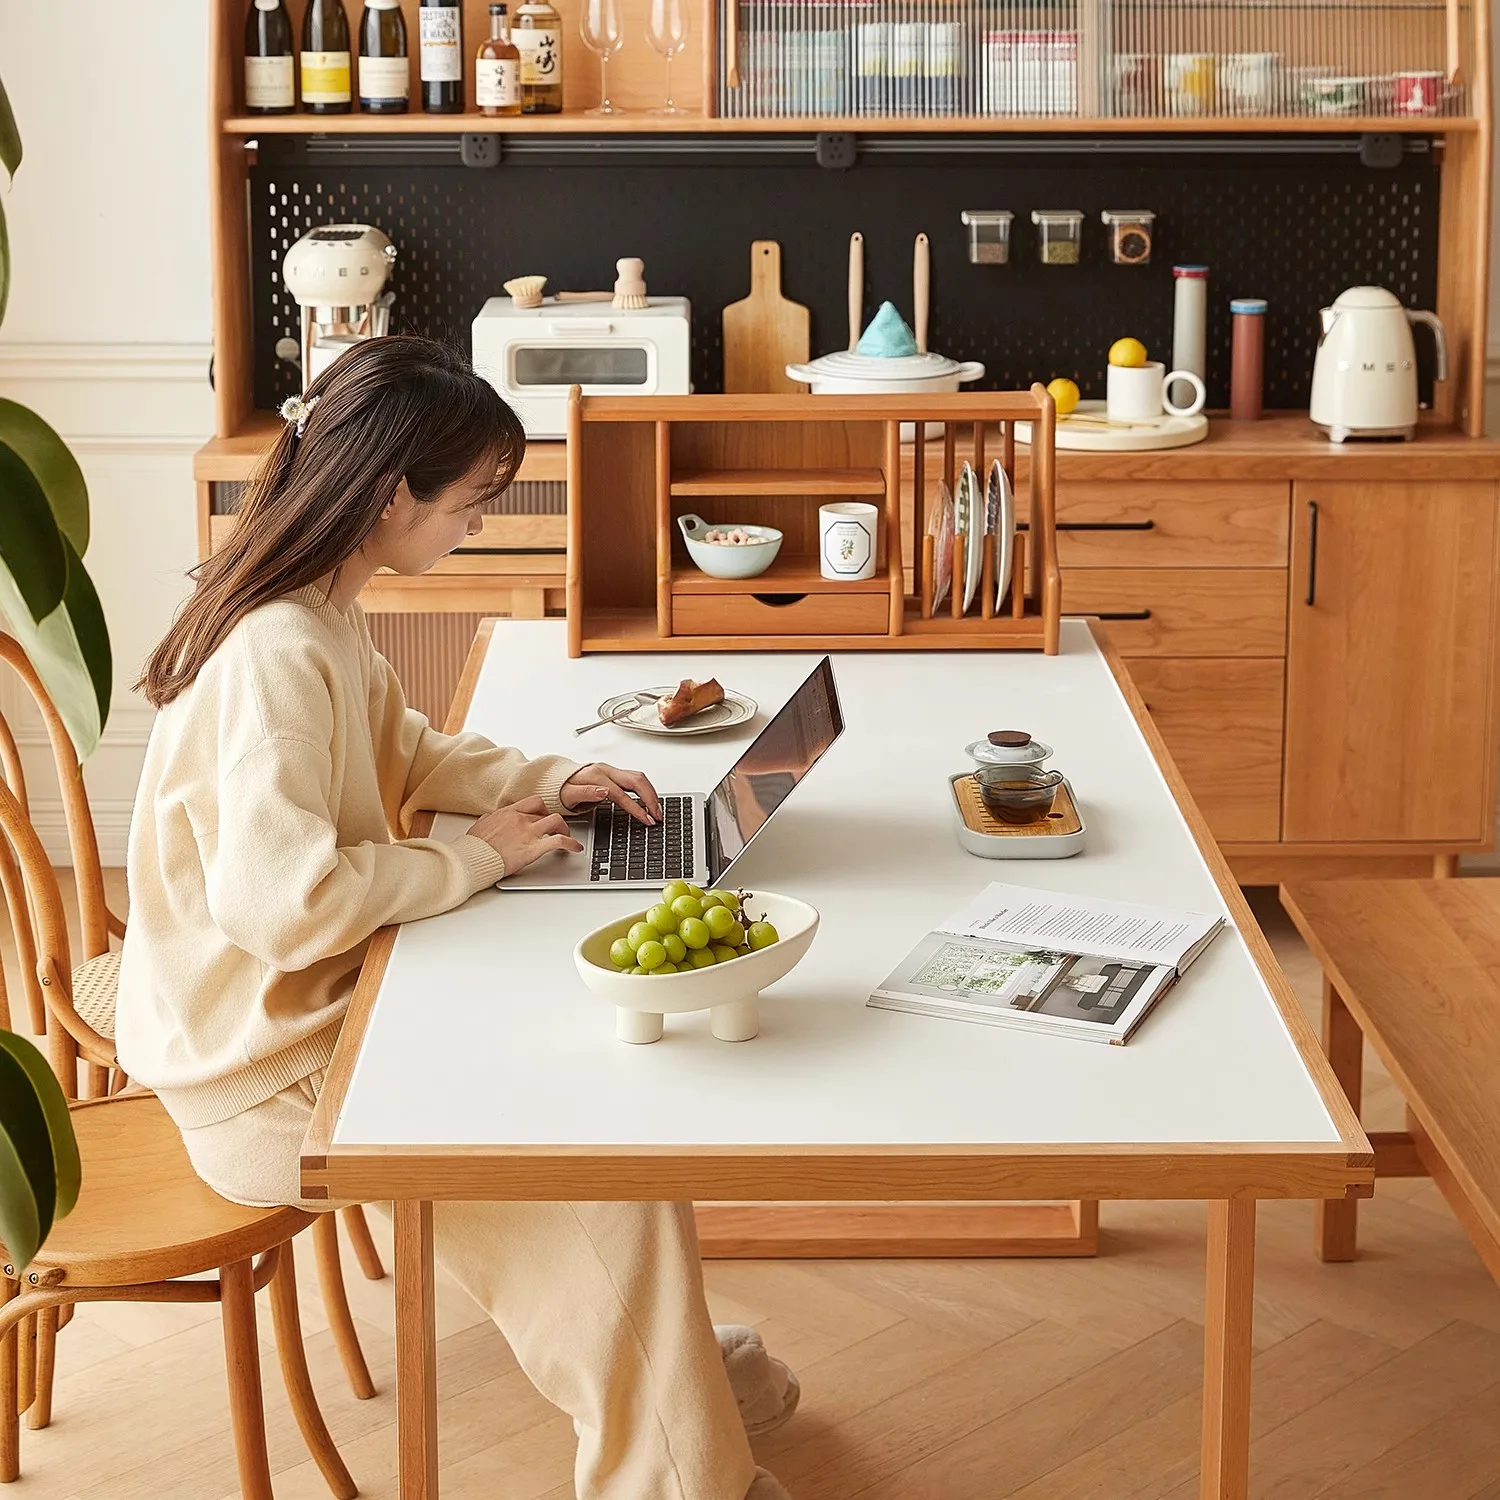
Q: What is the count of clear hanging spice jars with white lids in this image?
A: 3